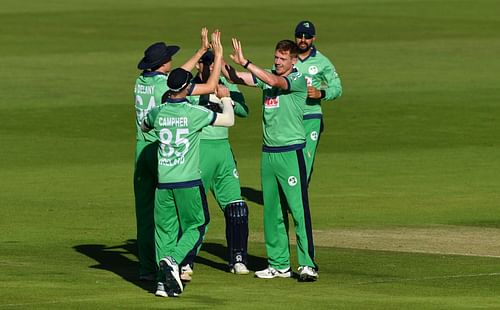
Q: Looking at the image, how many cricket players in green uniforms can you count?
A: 5